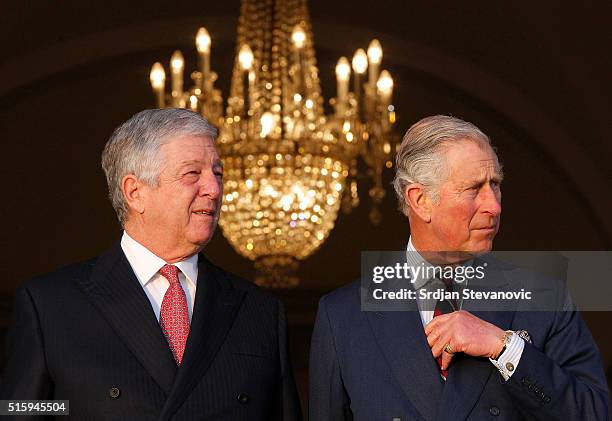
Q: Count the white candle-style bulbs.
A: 9